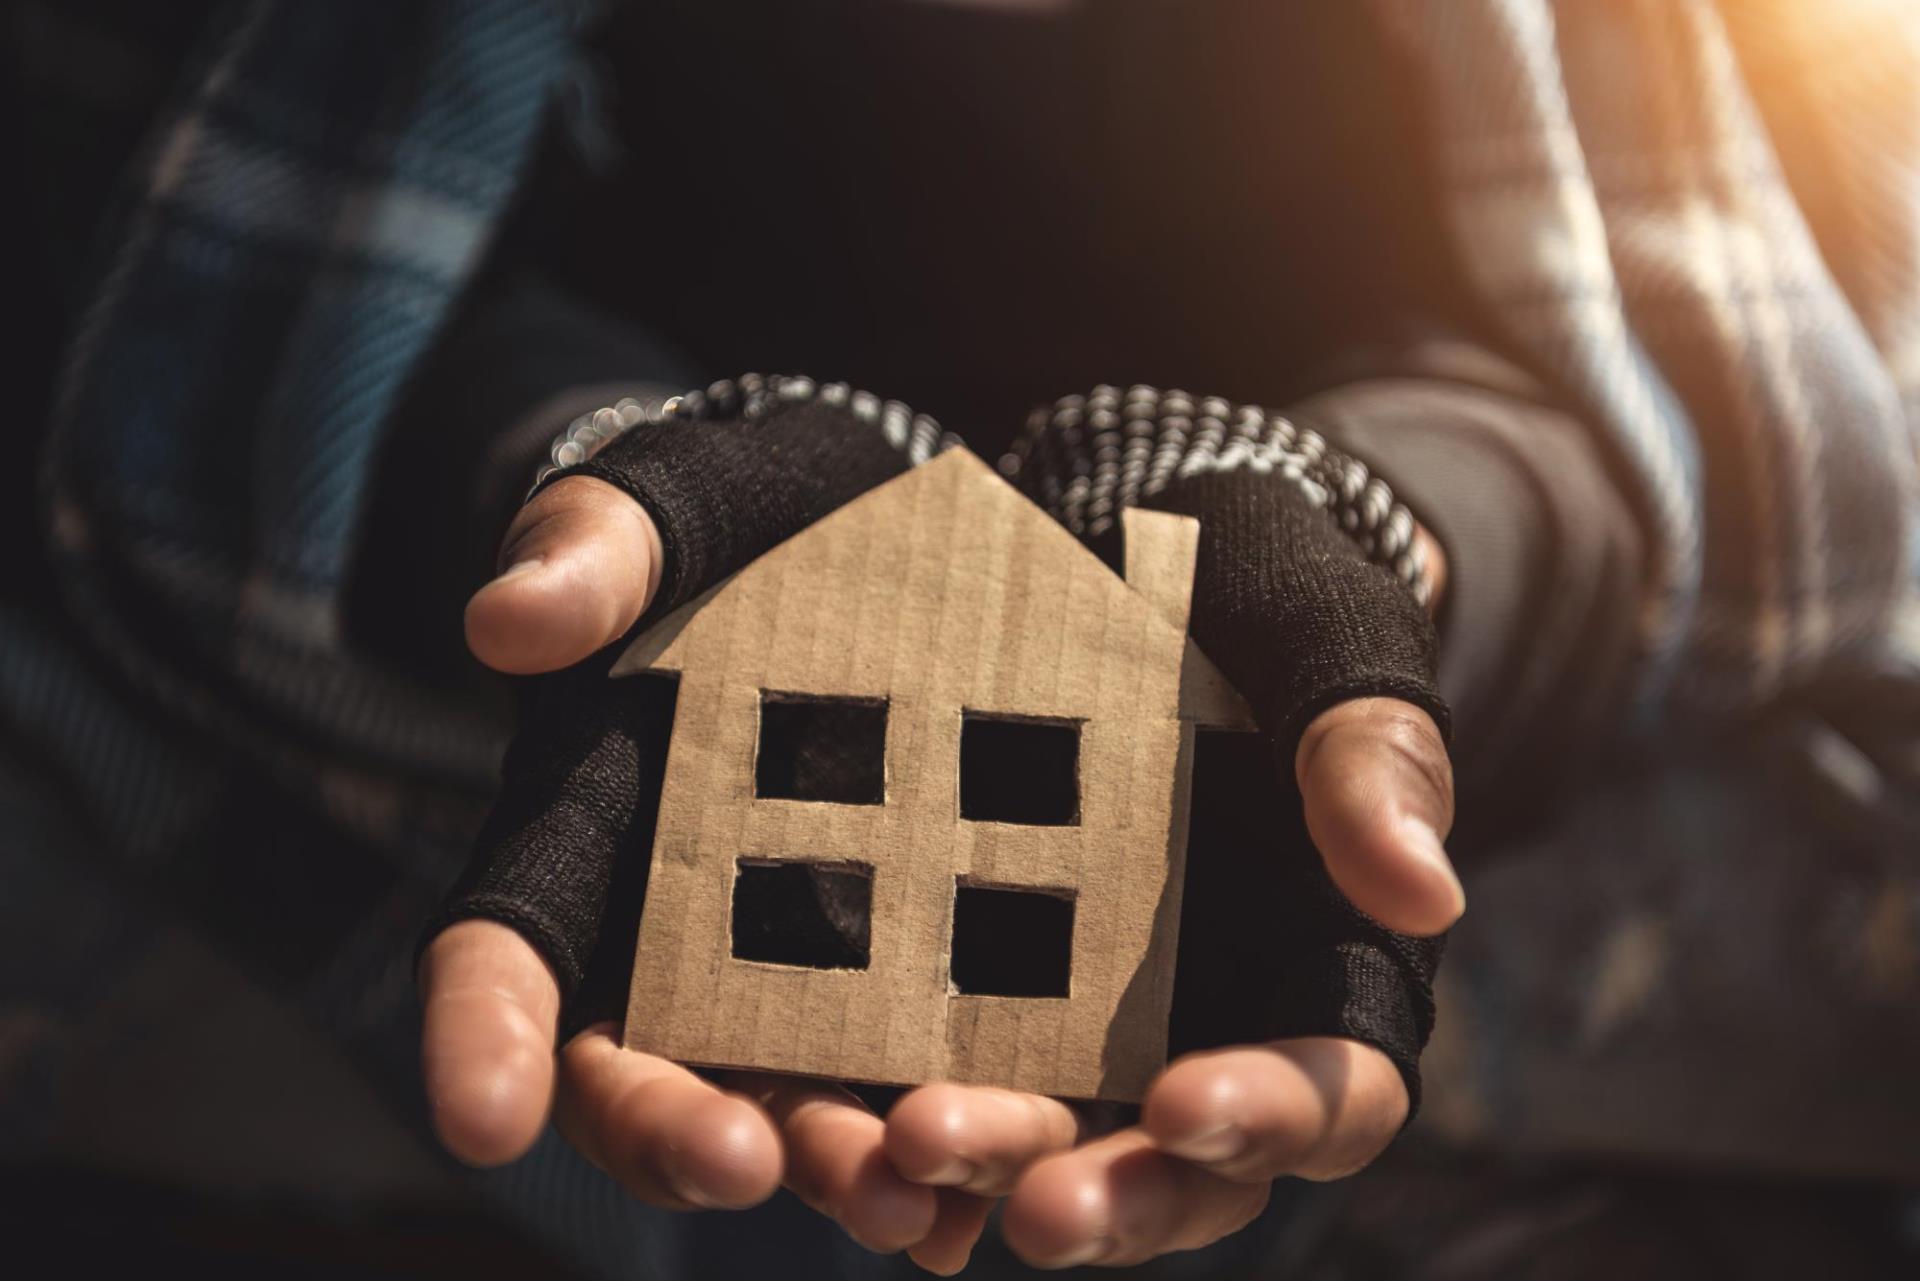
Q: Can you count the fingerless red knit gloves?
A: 0